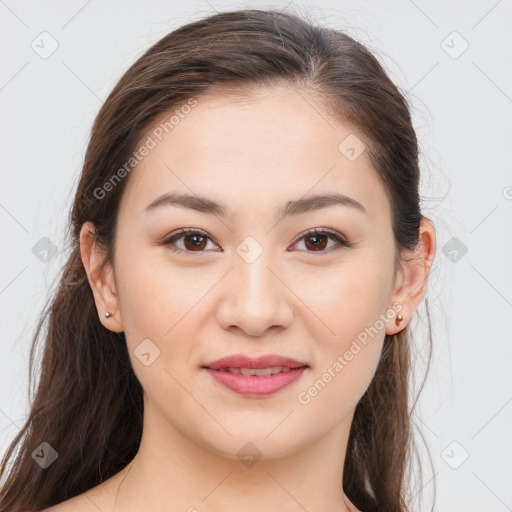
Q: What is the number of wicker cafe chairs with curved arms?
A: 0